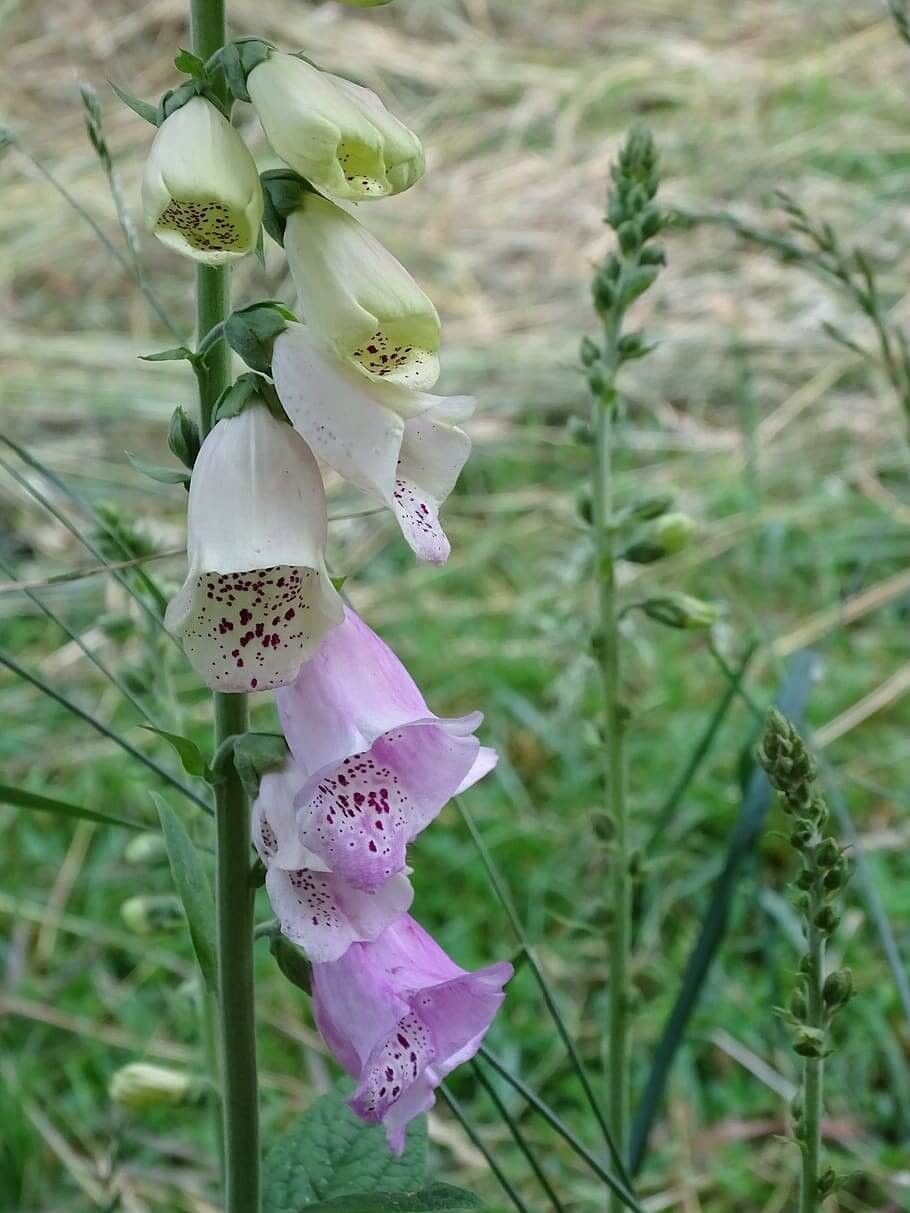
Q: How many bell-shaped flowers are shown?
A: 8